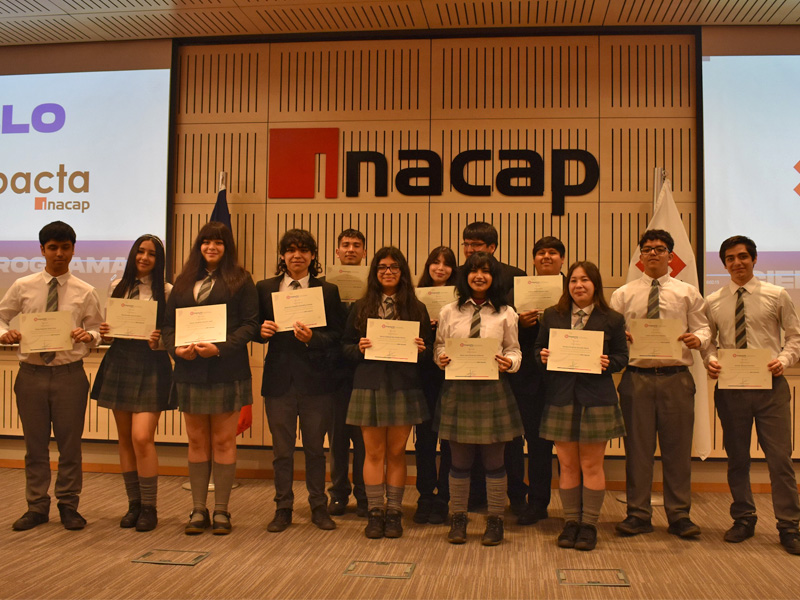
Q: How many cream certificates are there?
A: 12